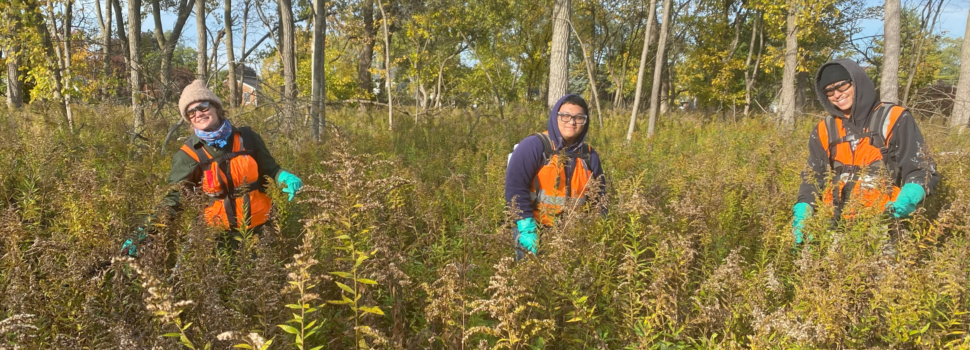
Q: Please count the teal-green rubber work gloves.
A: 5